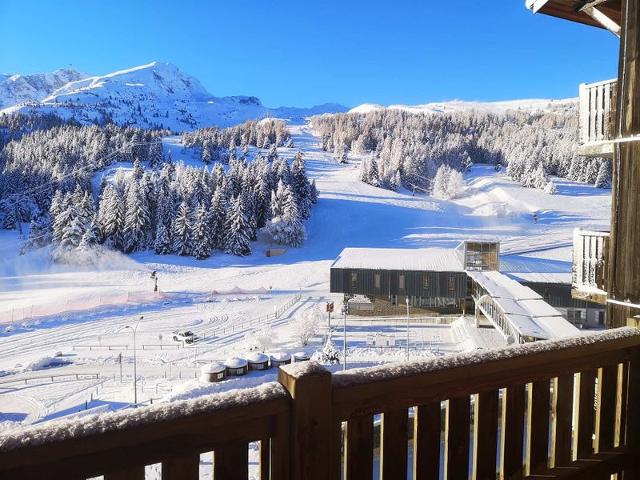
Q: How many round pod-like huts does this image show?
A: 5